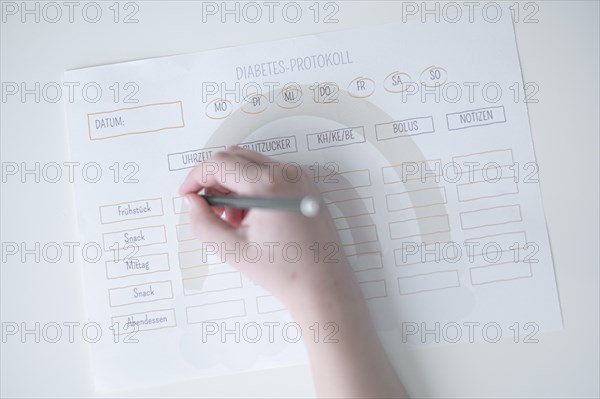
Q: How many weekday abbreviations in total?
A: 7